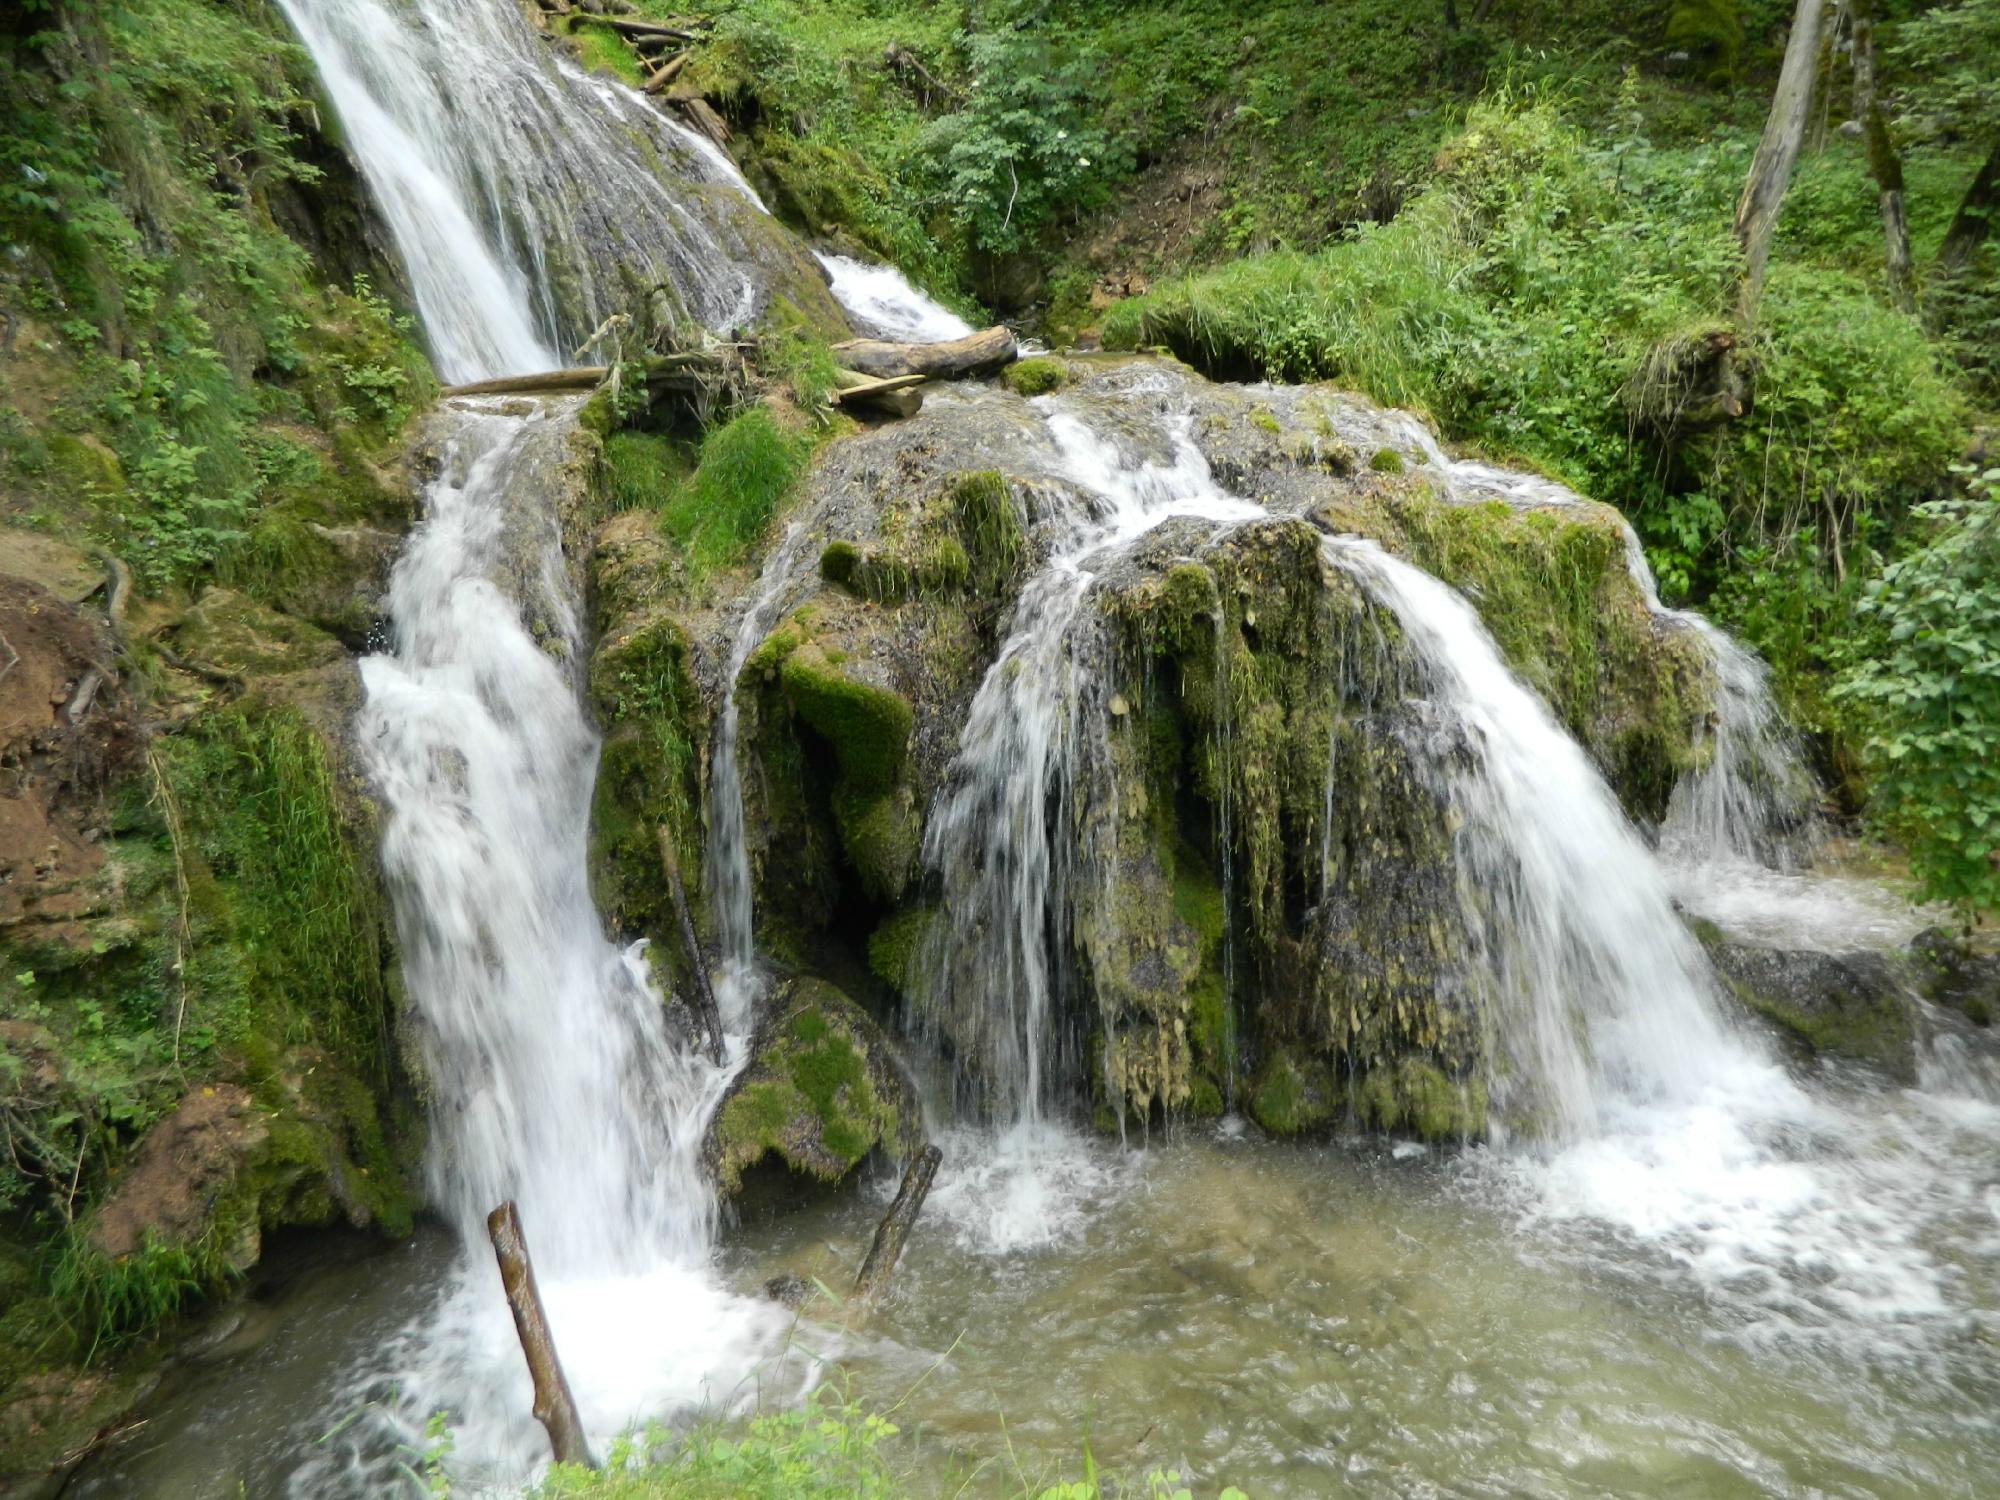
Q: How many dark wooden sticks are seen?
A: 3